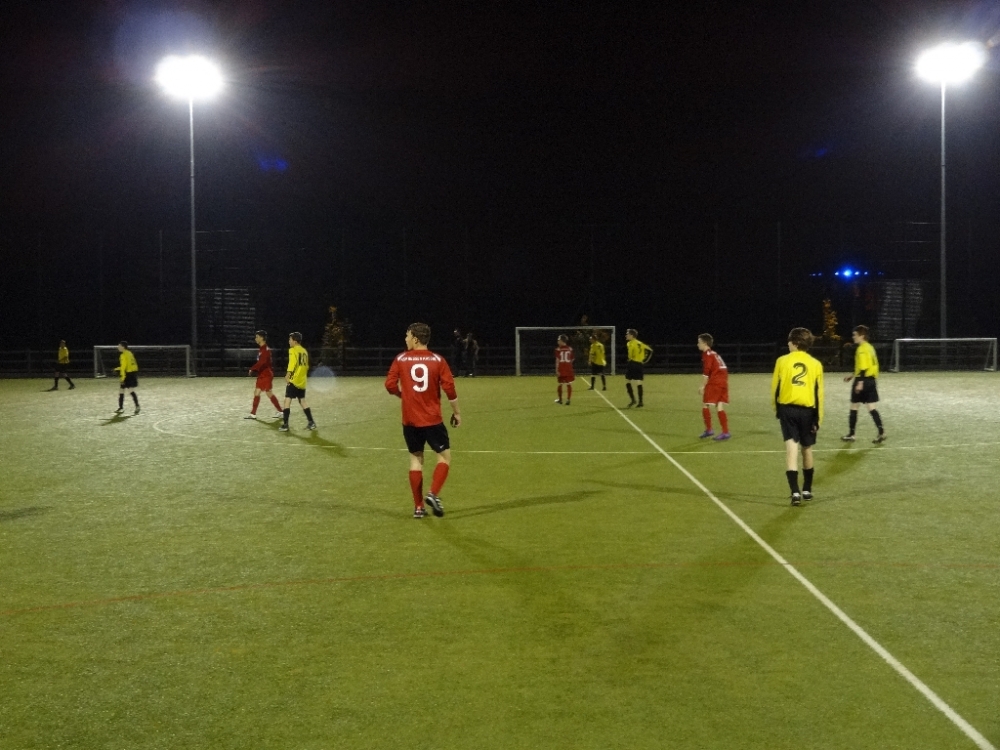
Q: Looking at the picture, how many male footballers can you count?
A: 11